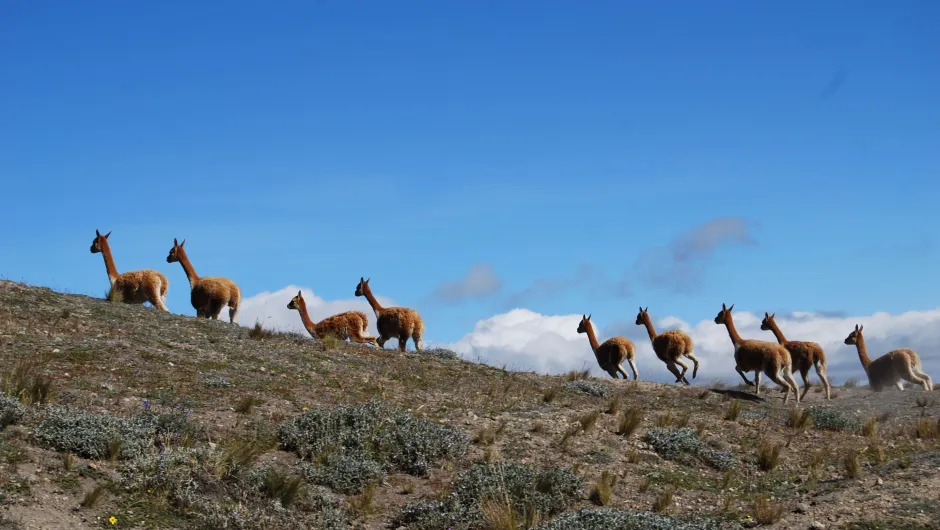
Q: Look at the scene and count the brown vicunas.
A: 9